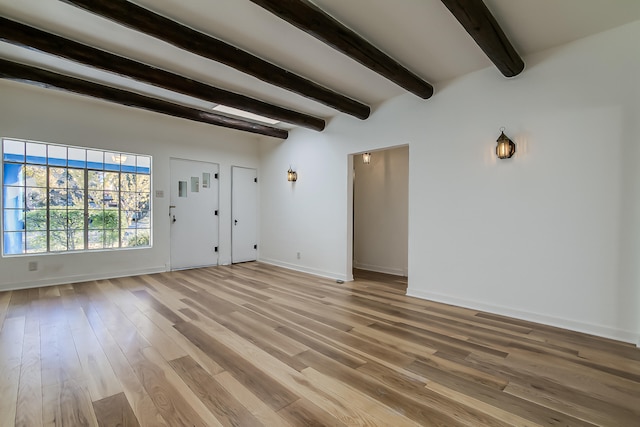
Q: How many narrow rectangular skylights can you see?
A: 1